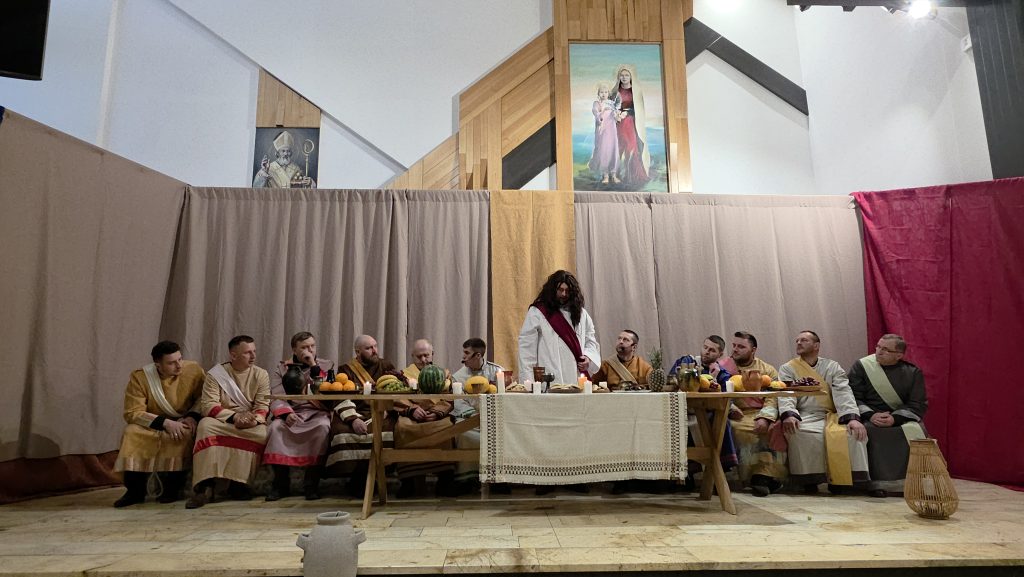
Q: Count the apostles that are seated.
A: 11